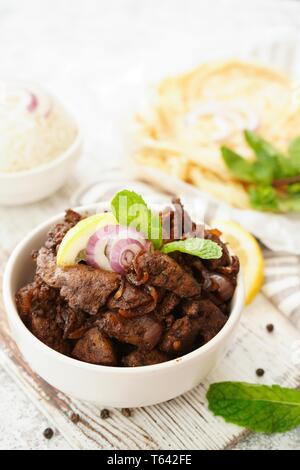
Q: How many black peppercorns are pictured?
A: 6